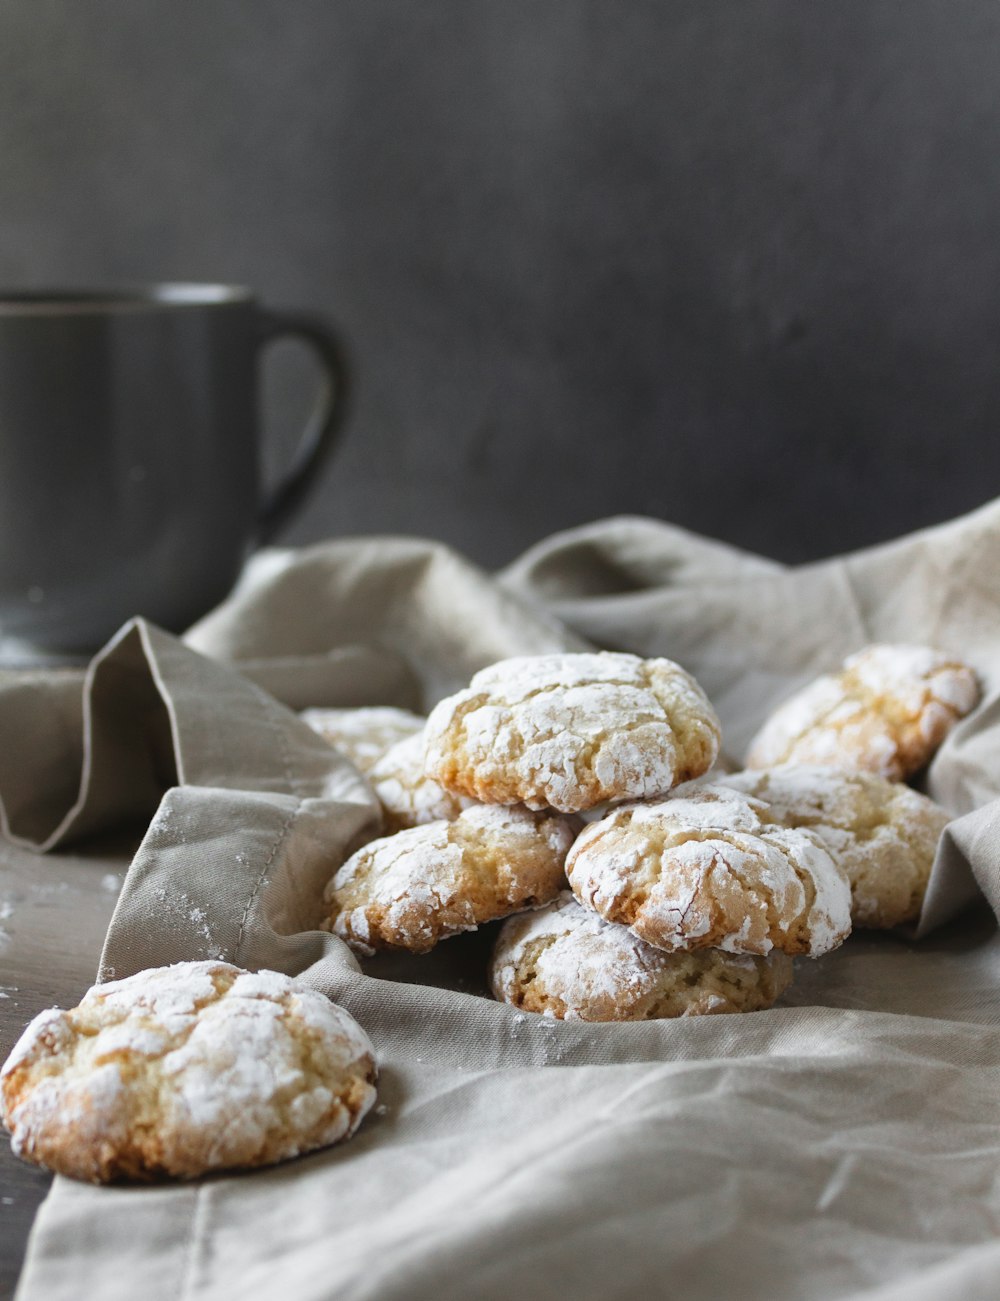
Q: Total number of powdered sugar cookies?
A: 9